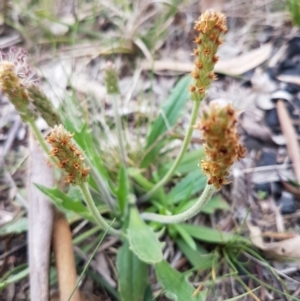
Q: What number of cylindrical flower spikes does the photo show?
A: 6